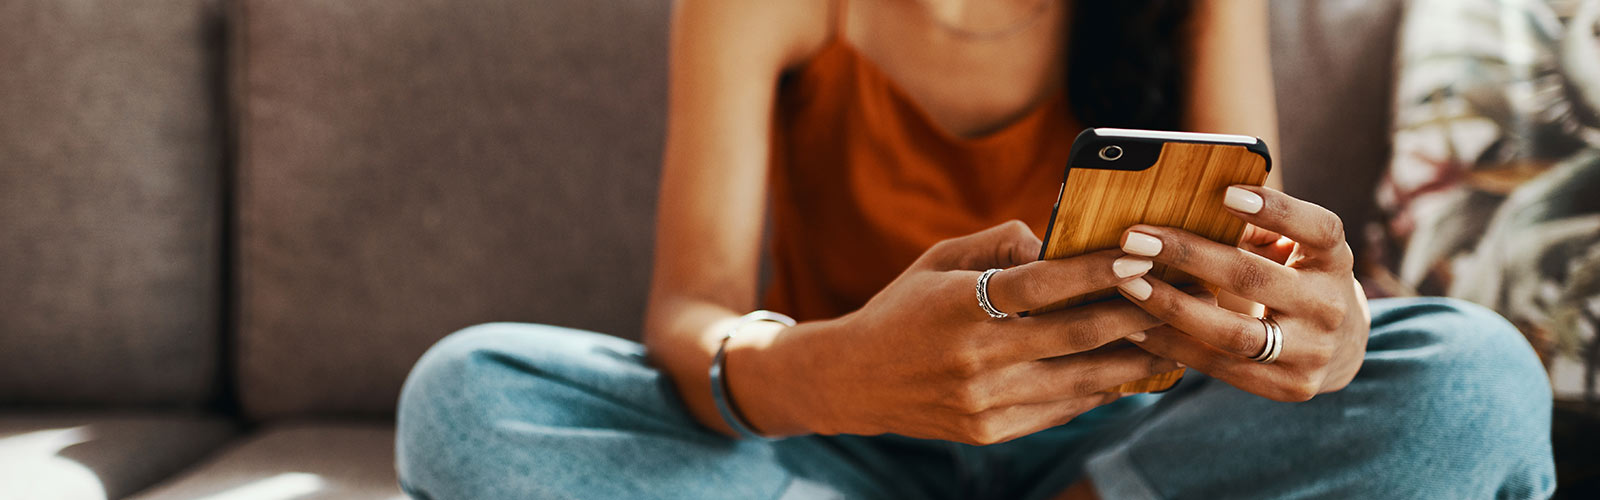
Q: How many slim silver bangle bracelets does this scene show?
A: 1